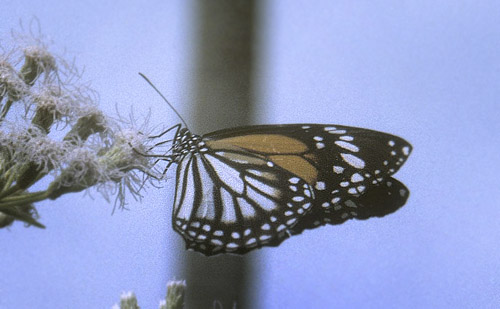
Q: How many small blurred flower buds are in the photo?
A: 2